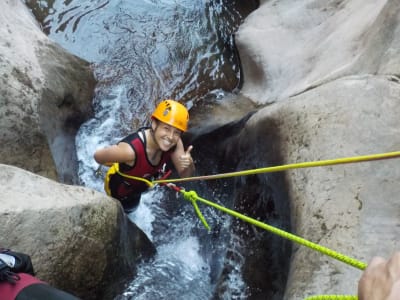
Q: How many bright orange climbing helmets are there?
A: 1